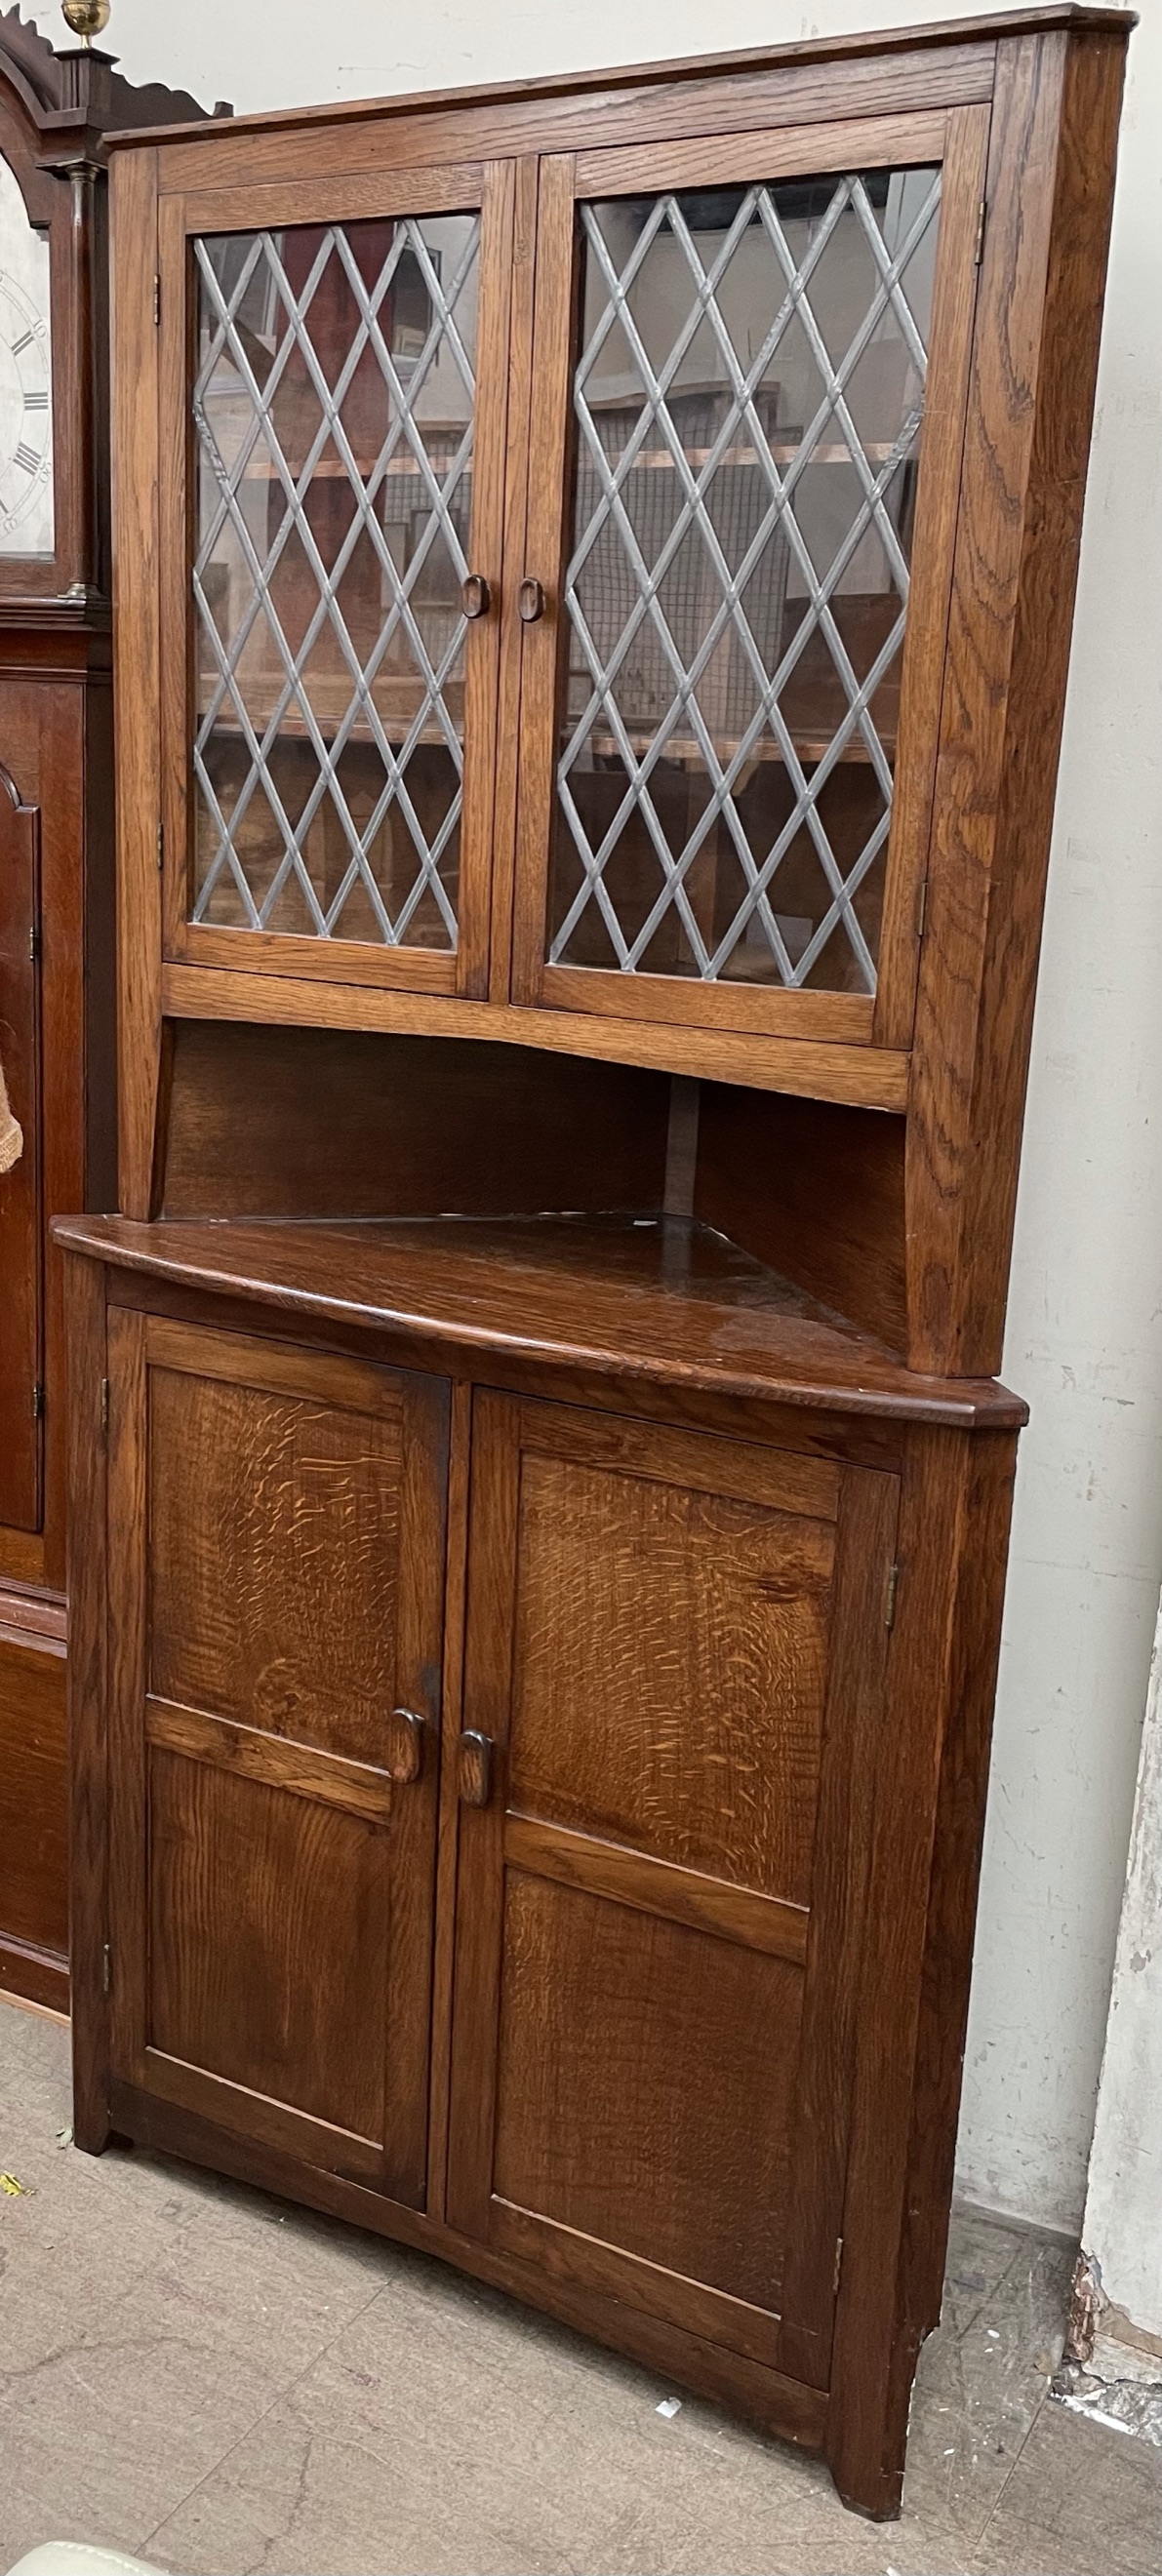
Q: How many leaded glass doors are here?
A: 2